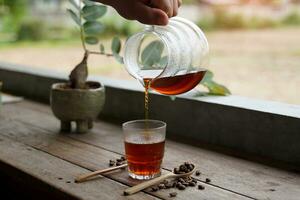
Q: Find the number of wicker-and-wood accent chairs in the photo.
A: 0